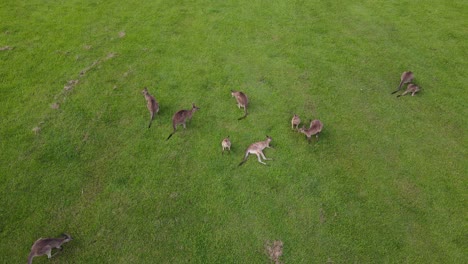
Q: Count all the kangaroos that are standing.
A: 9